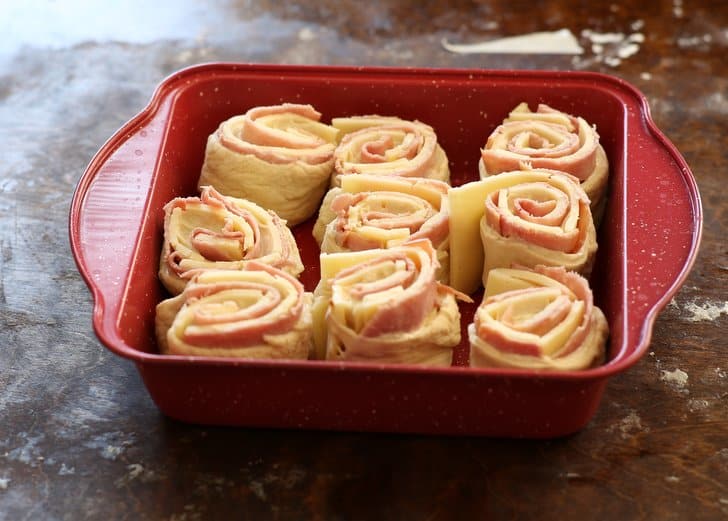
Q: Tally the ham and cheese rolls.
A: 9